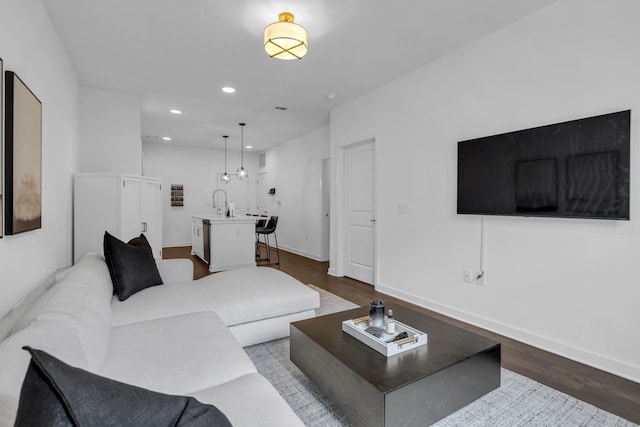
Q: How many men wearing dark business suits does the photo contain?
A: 0